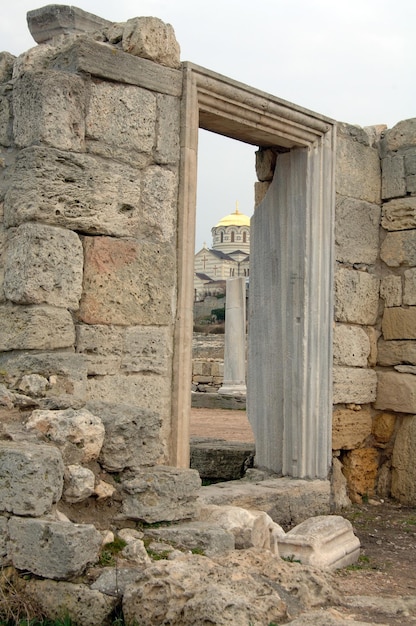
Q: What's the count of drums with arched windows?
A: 1